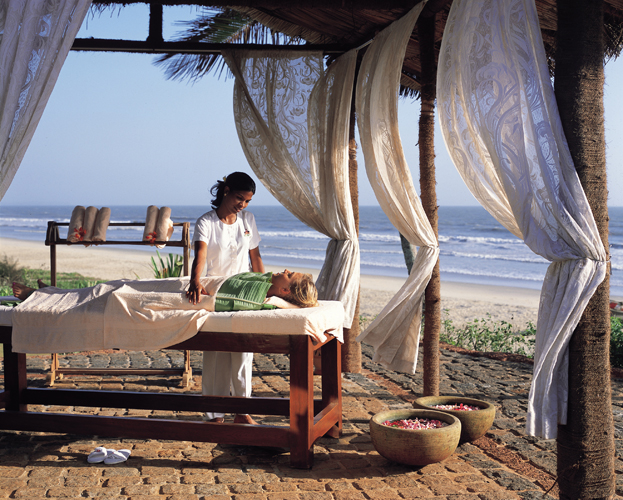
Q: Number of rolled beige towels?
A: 5